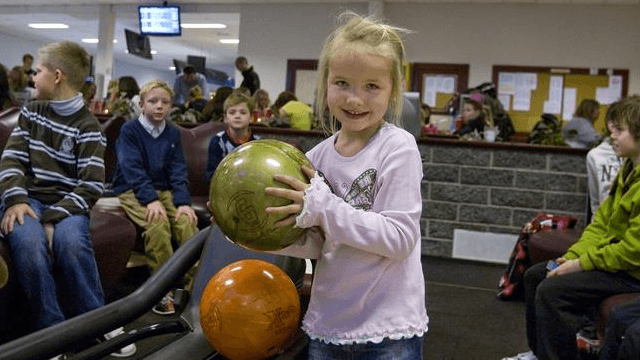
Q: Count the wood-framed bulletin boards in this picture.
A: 2